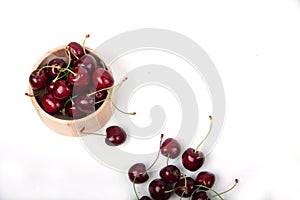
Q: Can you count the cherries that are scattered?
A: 10